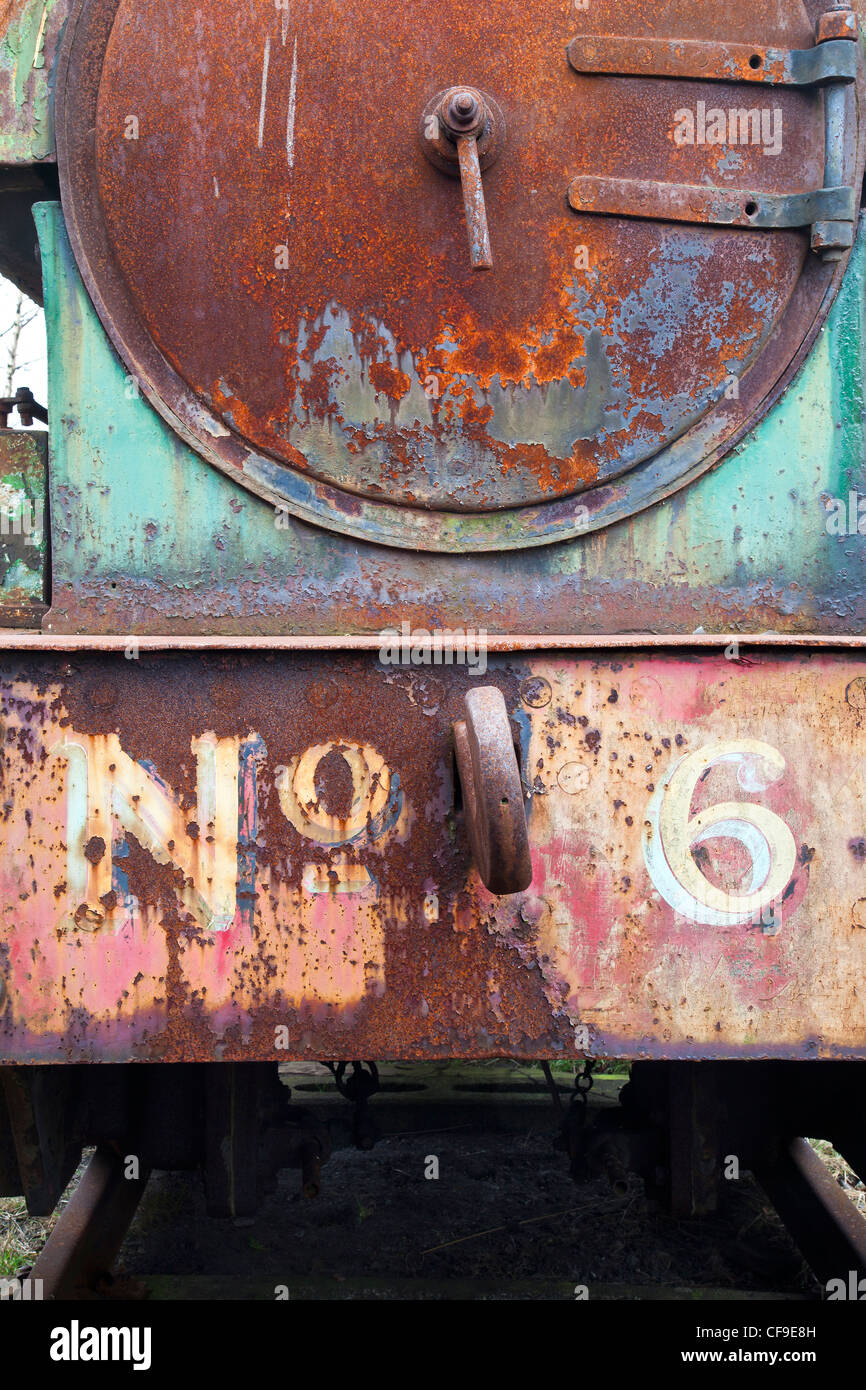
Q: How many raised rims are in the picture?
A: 1